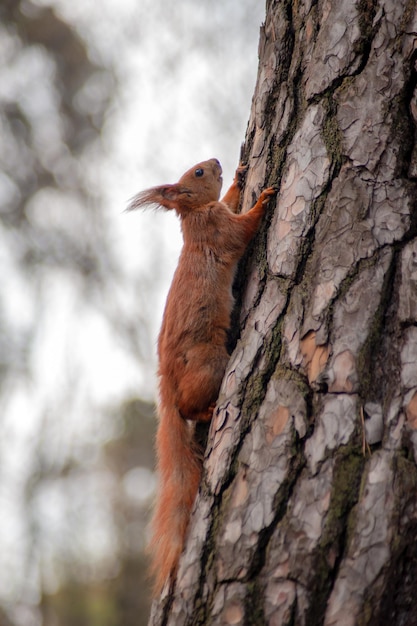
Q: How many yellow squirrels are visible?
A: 0